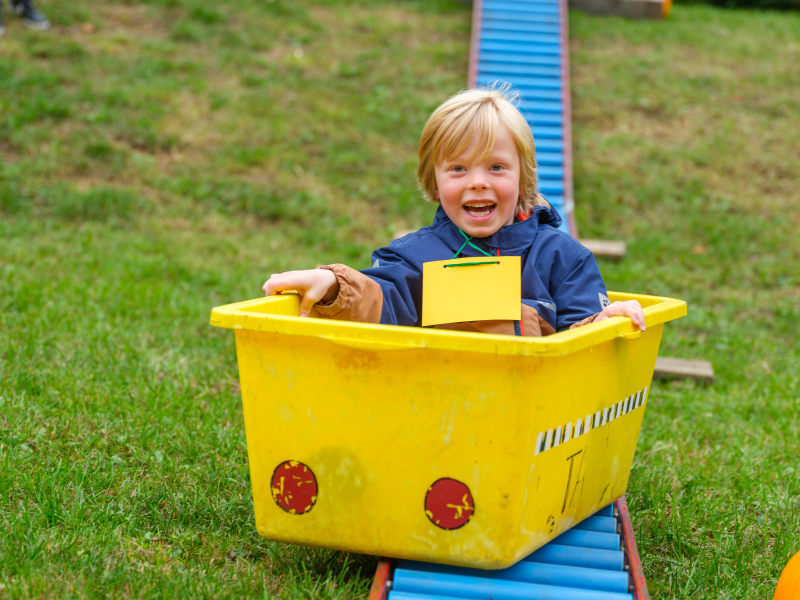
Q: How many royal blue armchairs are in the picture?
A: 0